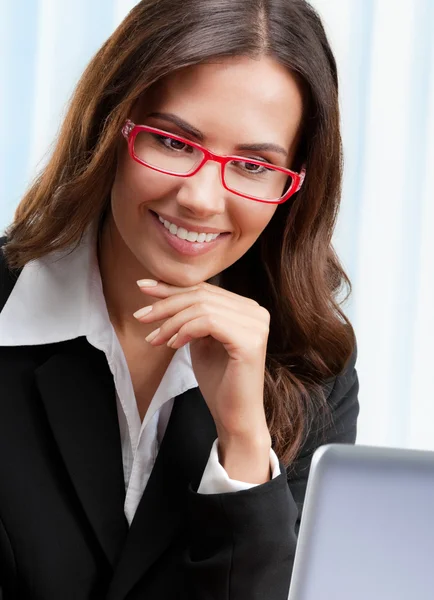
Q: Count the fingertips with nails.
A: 4